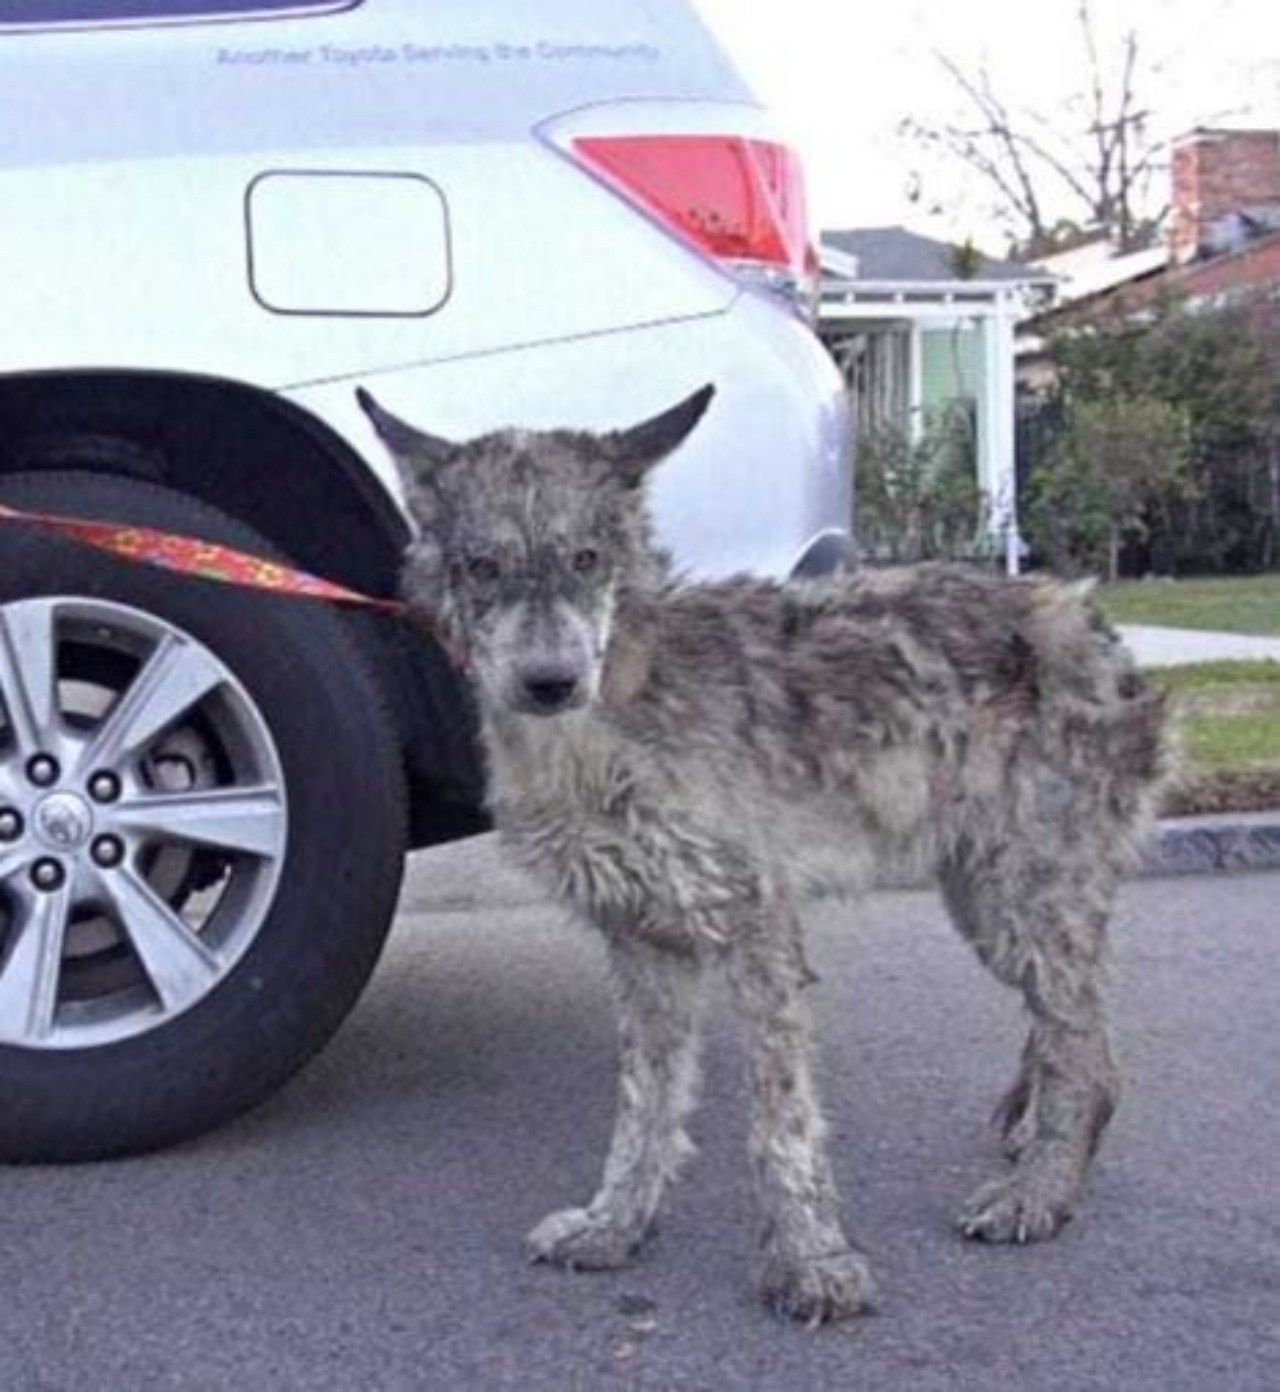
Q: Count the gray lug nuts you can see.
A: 5